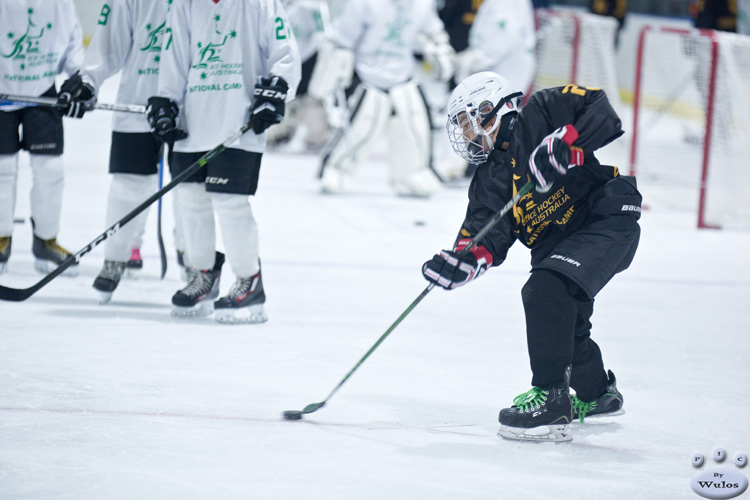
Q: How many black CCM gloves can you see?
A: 1